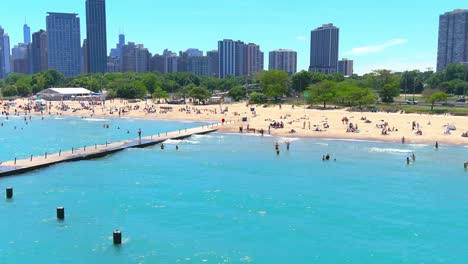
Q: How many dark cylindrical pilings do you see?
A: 3